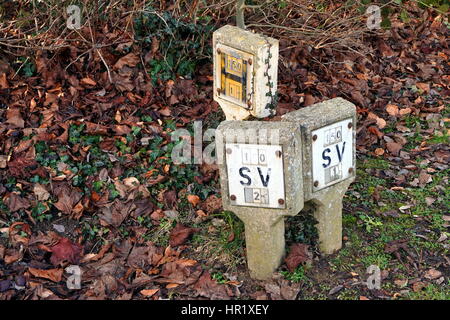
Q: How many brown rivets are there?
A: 12